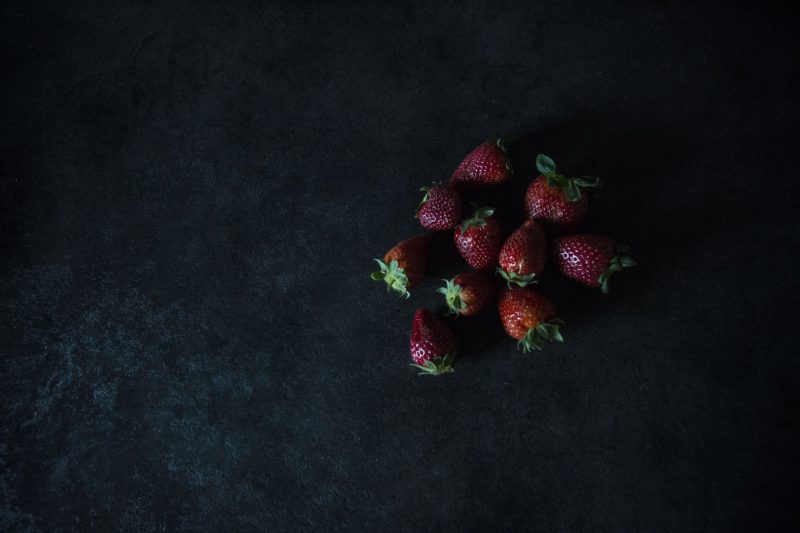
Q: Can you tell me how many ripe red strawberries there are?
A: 10